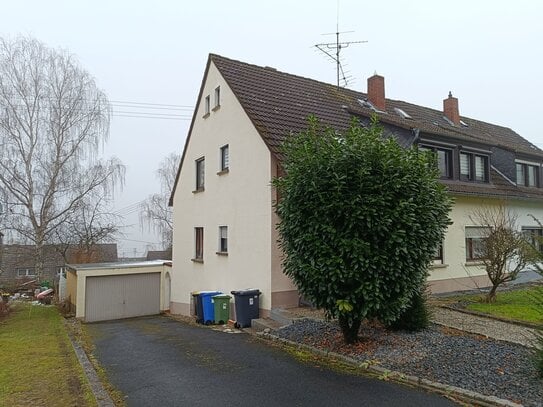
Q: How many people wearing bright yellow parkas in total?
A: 0